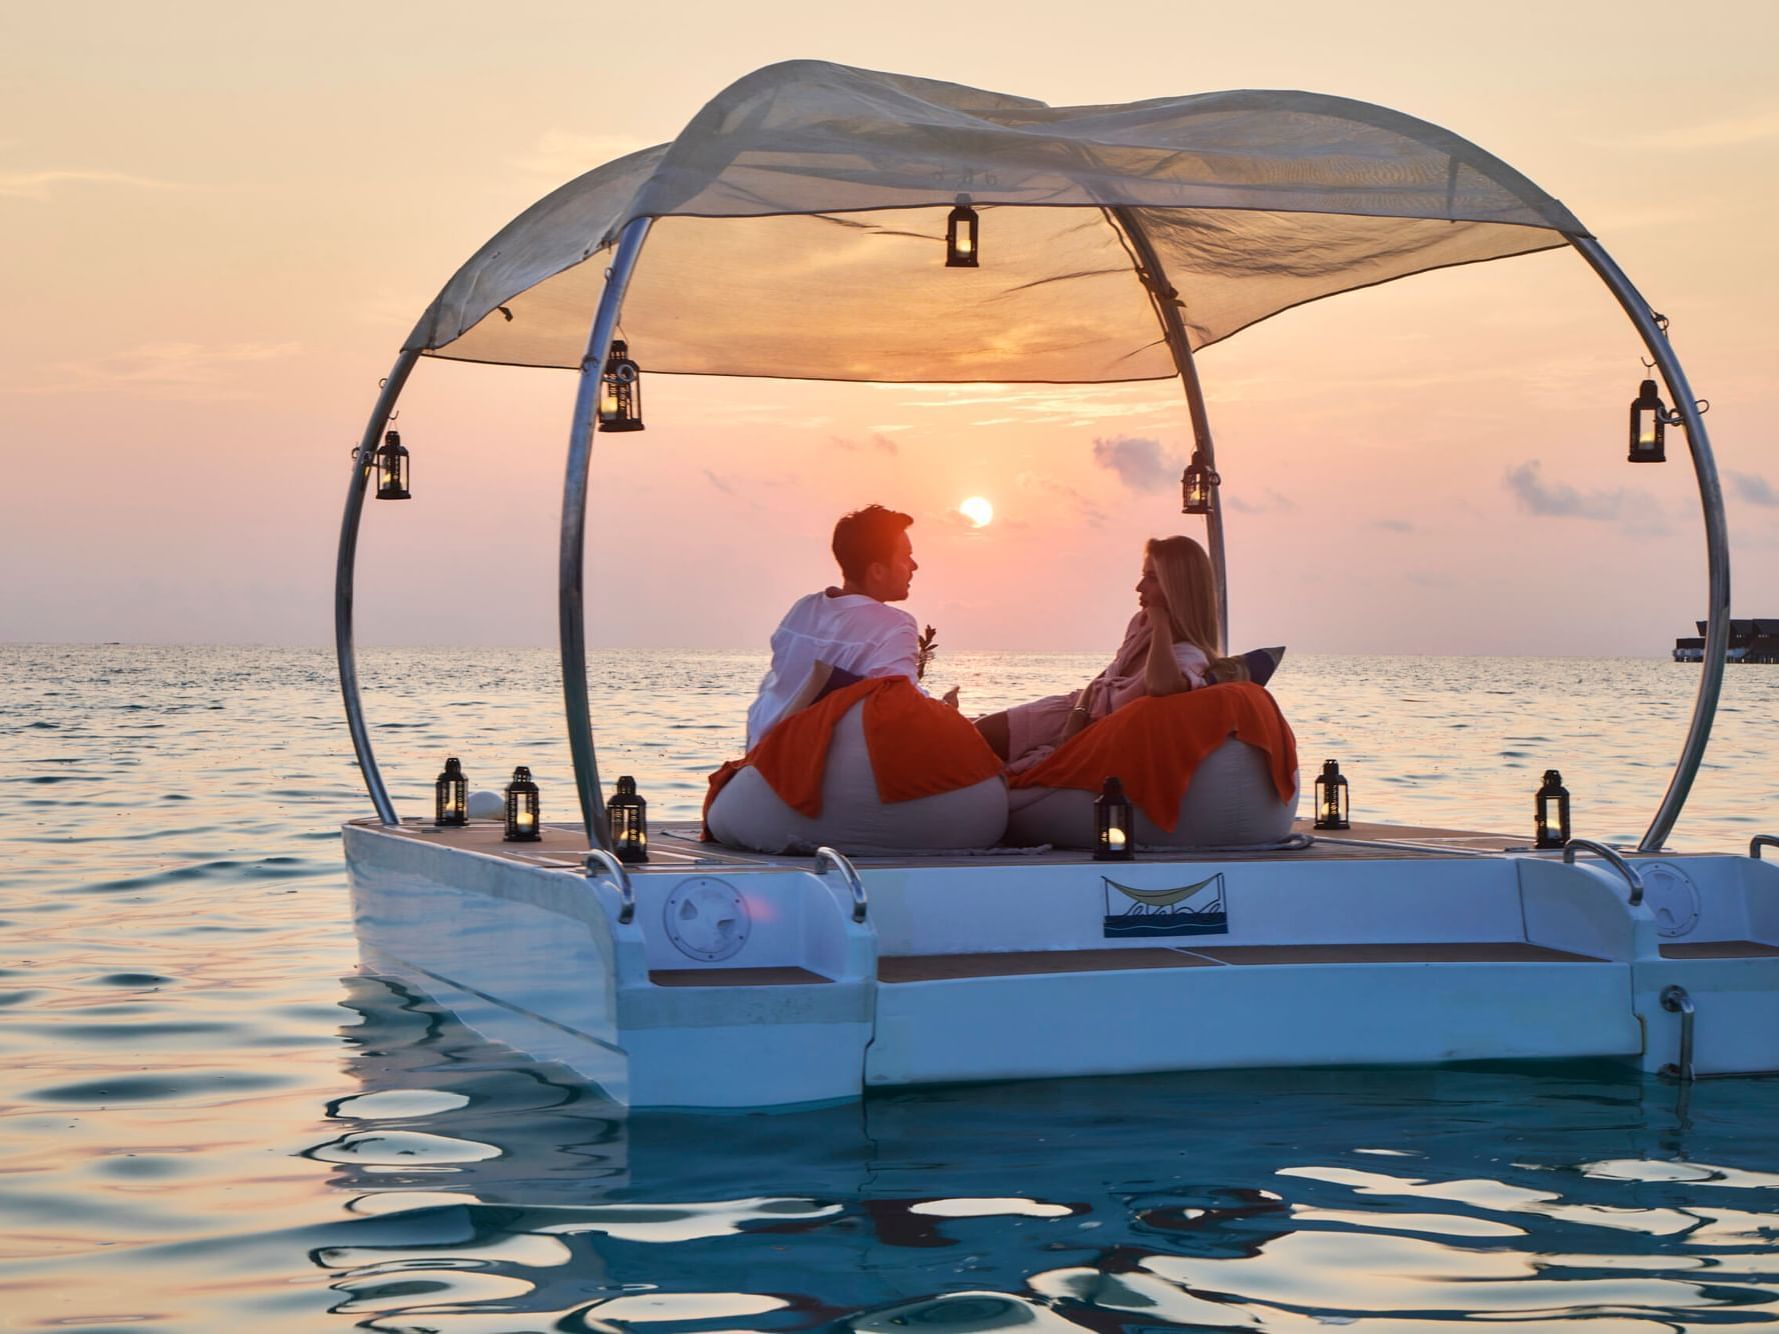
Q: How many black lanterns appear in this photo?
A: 11